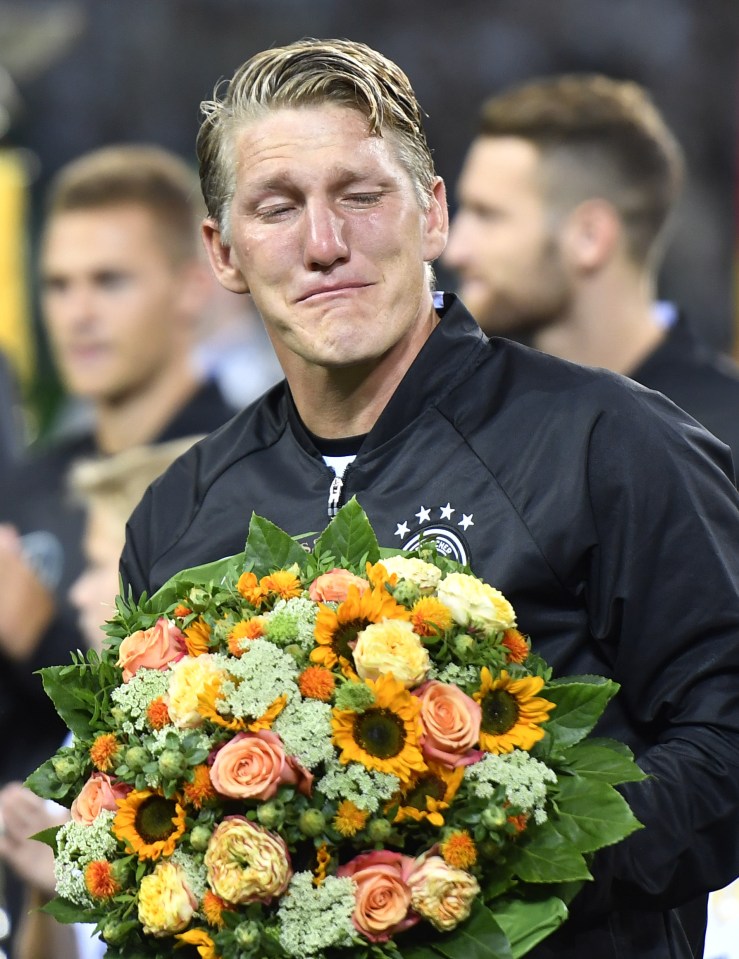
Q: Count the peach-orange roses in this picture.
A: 6